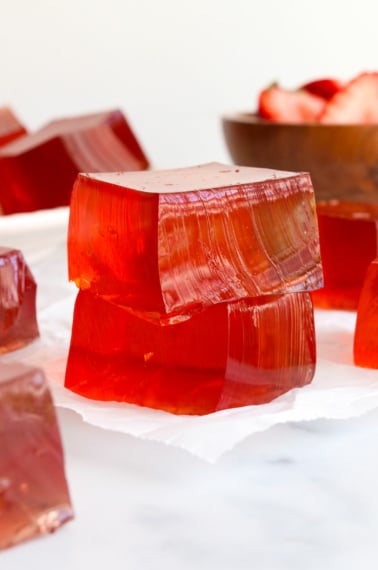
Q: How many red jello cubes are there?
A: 8